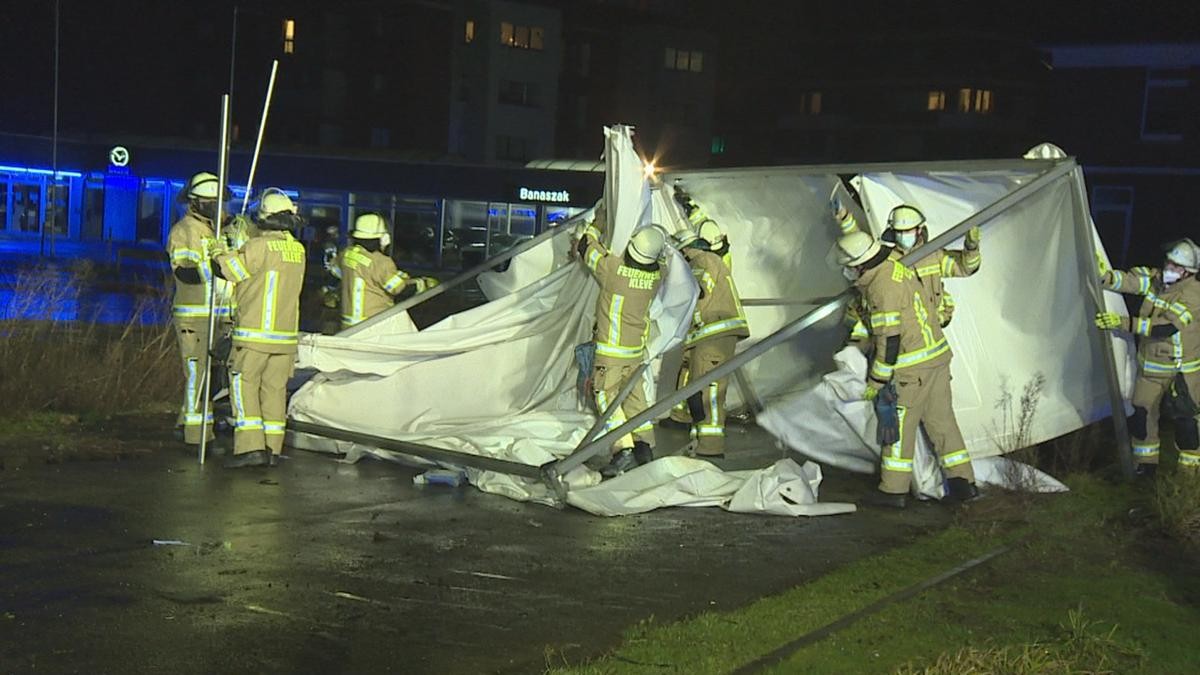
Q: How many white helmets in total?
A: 9